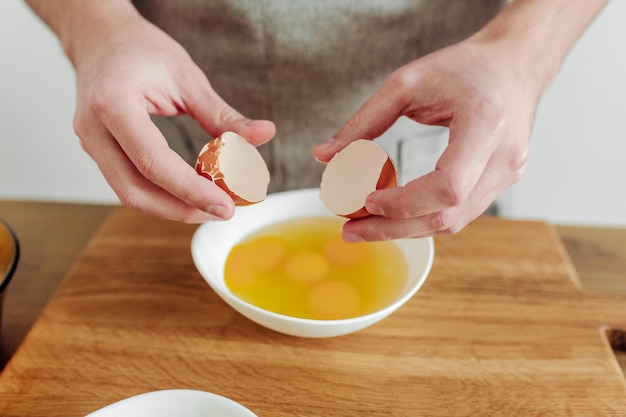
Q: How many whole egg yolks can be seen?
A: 5